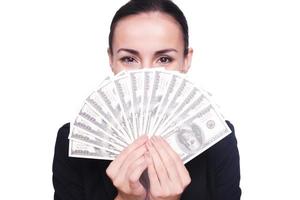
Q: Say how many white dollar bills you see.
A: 15